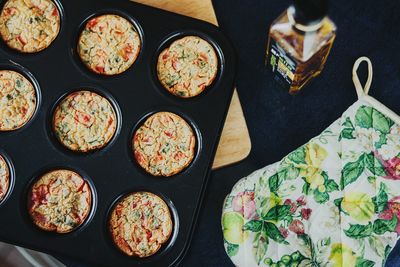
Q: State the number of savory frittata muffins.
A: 9